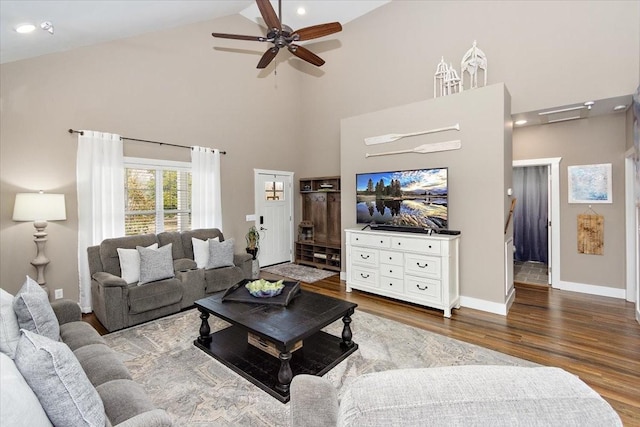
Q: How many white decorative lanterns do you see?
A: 3